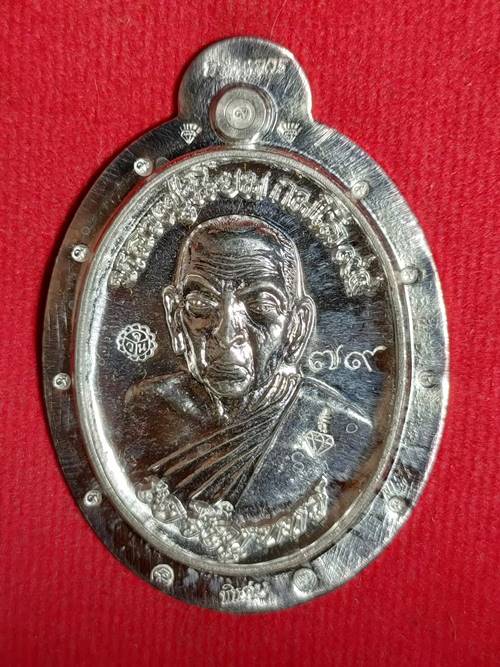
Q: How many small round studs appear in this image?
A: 10